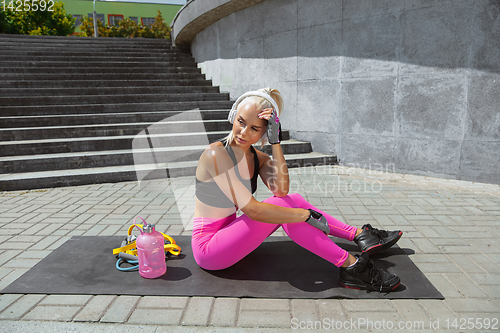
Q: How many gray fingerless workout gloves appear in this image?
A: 2